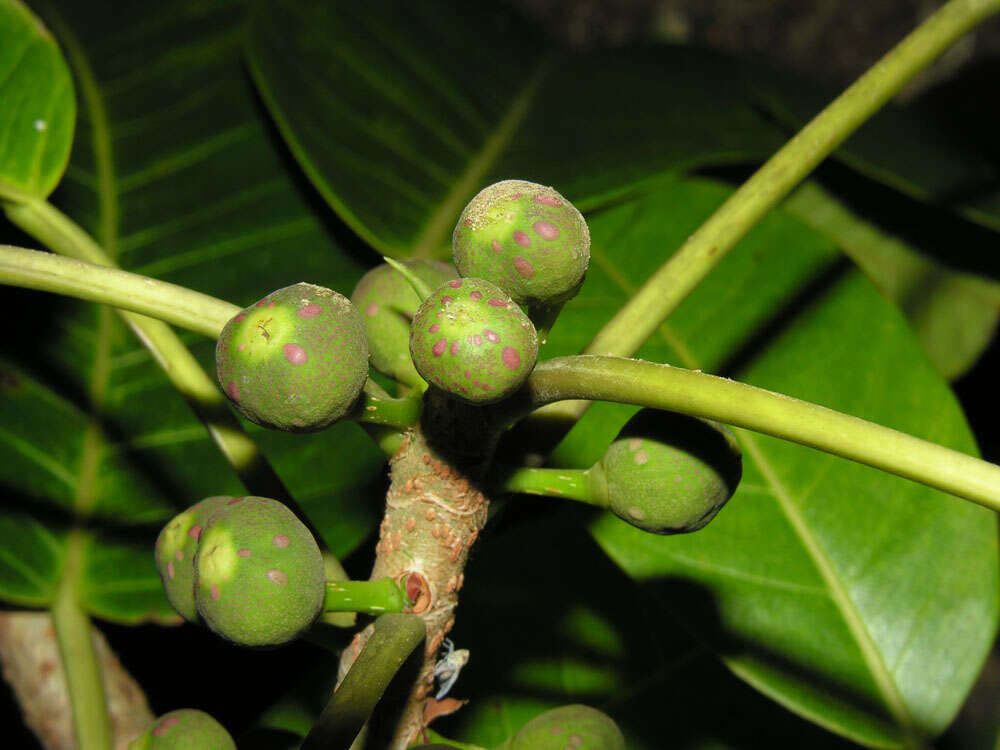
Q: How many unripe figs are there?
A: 9